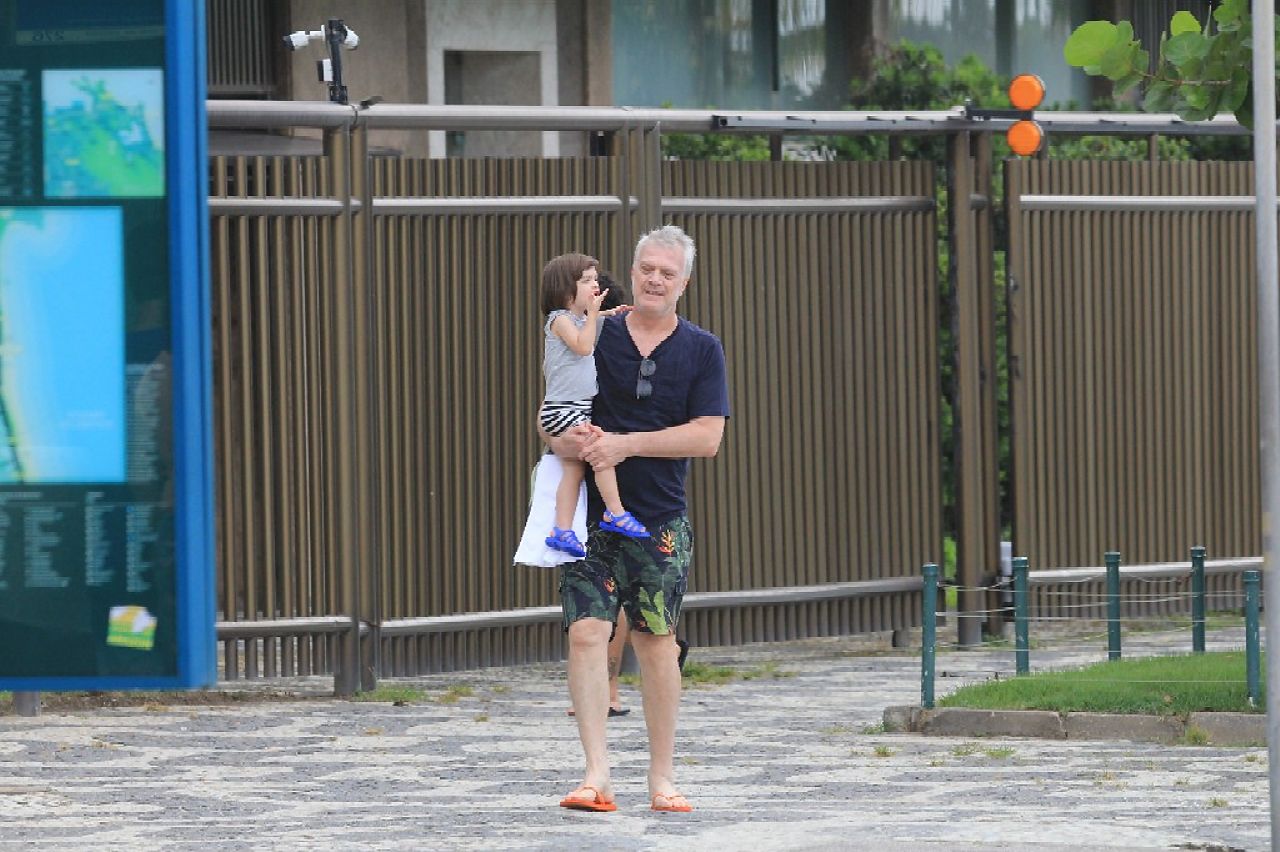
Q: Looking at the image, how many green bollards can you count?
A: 5